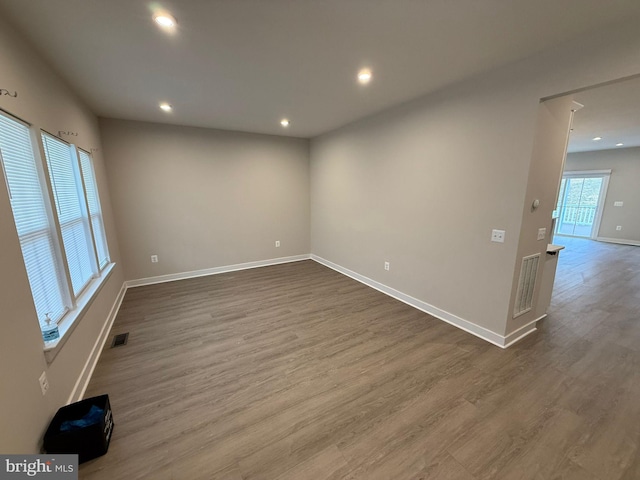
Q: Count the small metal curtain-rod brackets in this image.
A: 3